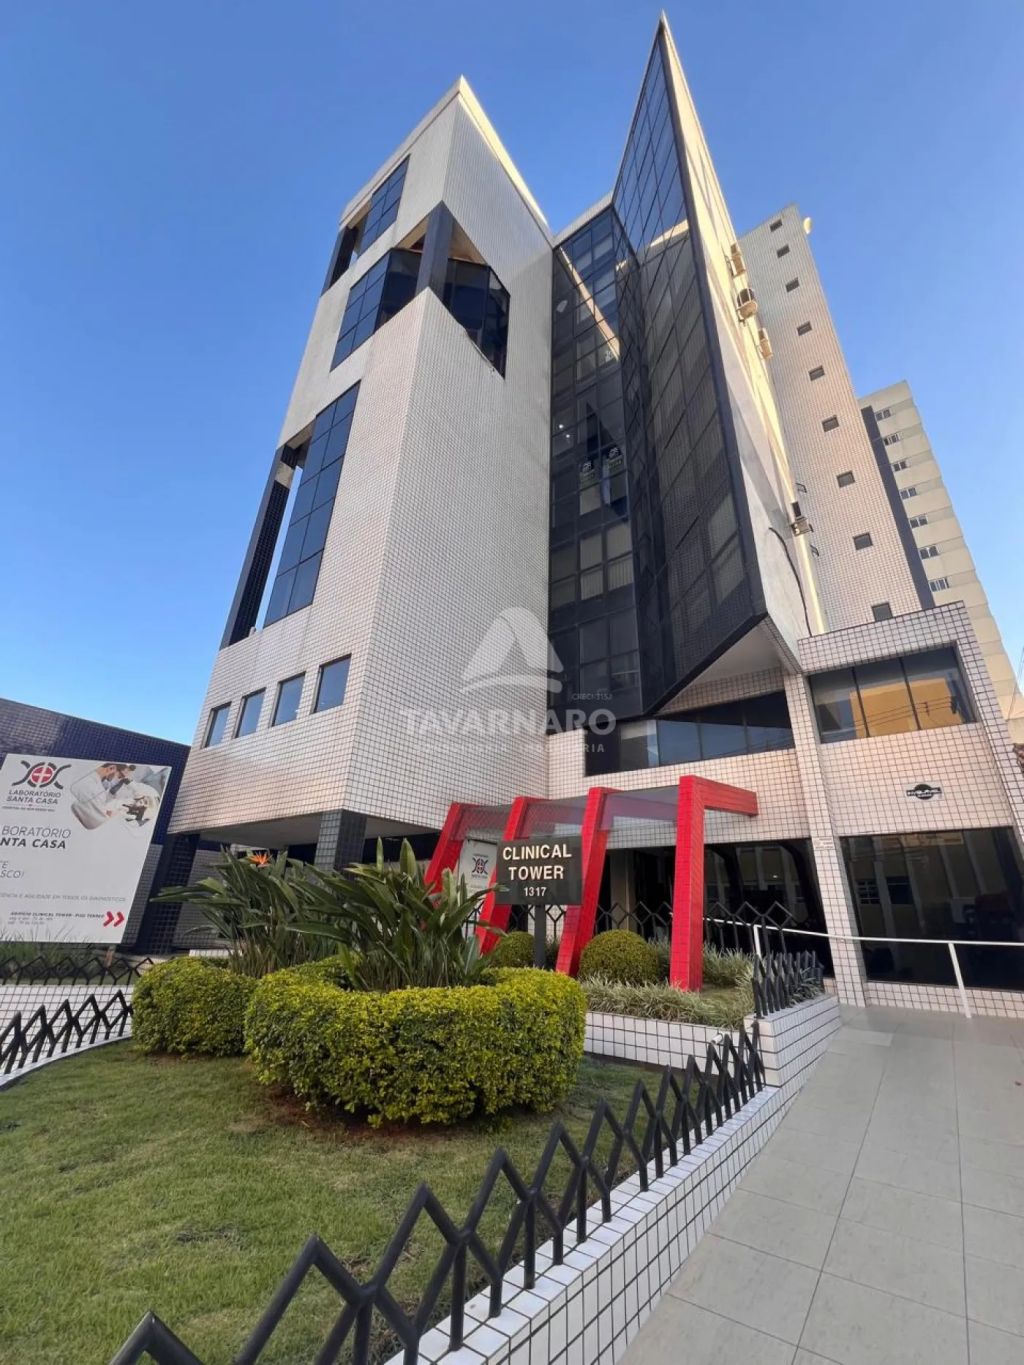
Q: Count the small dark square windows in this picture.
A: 9